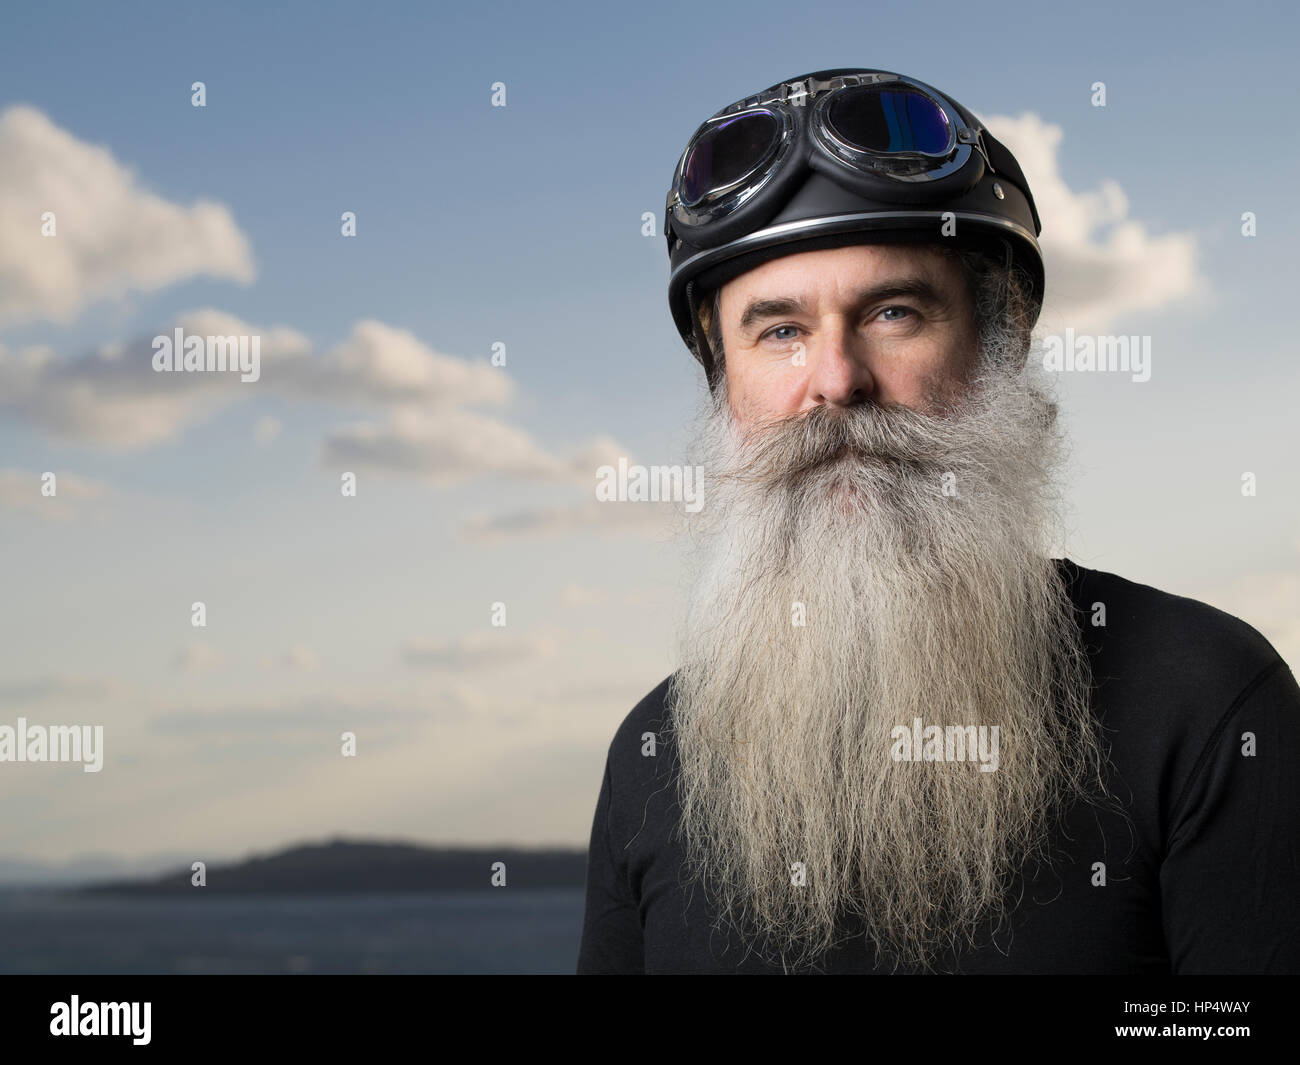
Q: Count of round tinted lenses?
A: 2